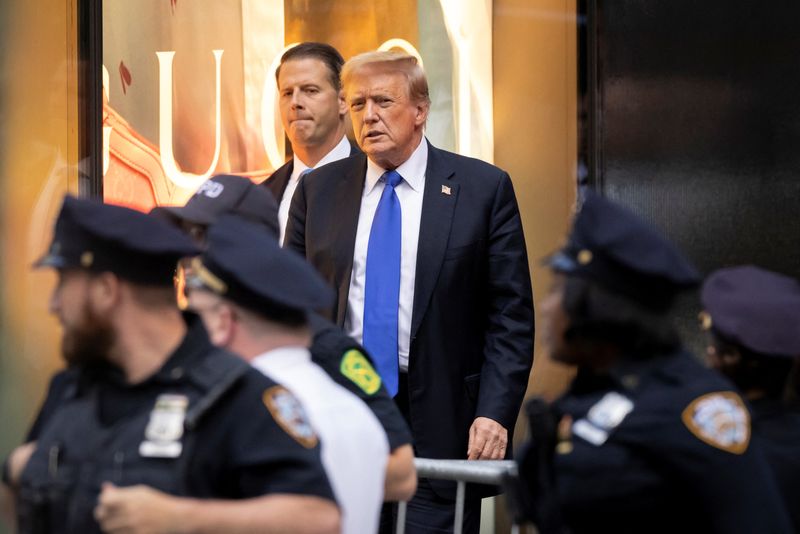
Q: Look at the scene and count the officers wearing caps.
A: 5